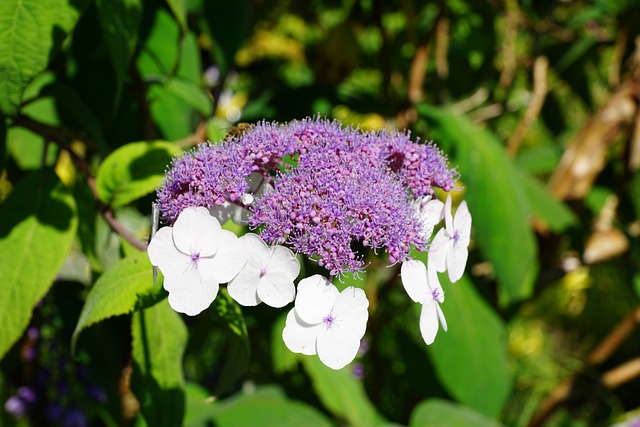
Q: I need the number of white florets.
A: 6